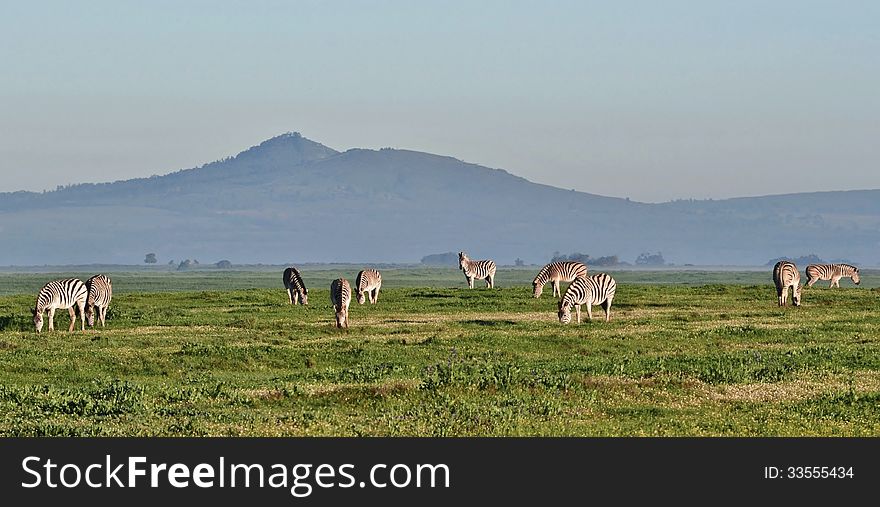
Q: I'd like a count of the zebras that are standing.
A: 10